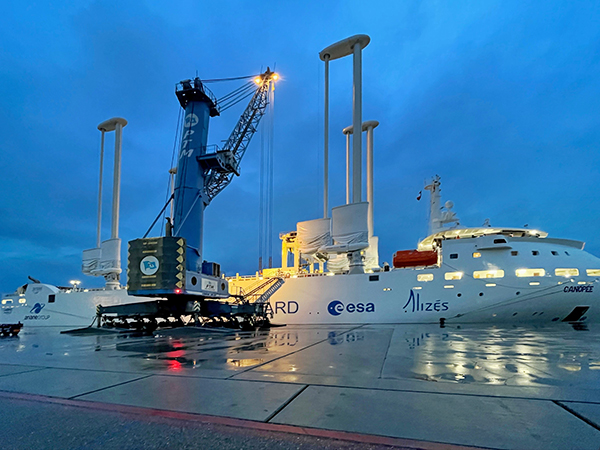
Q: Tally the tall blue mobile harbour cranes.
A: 1